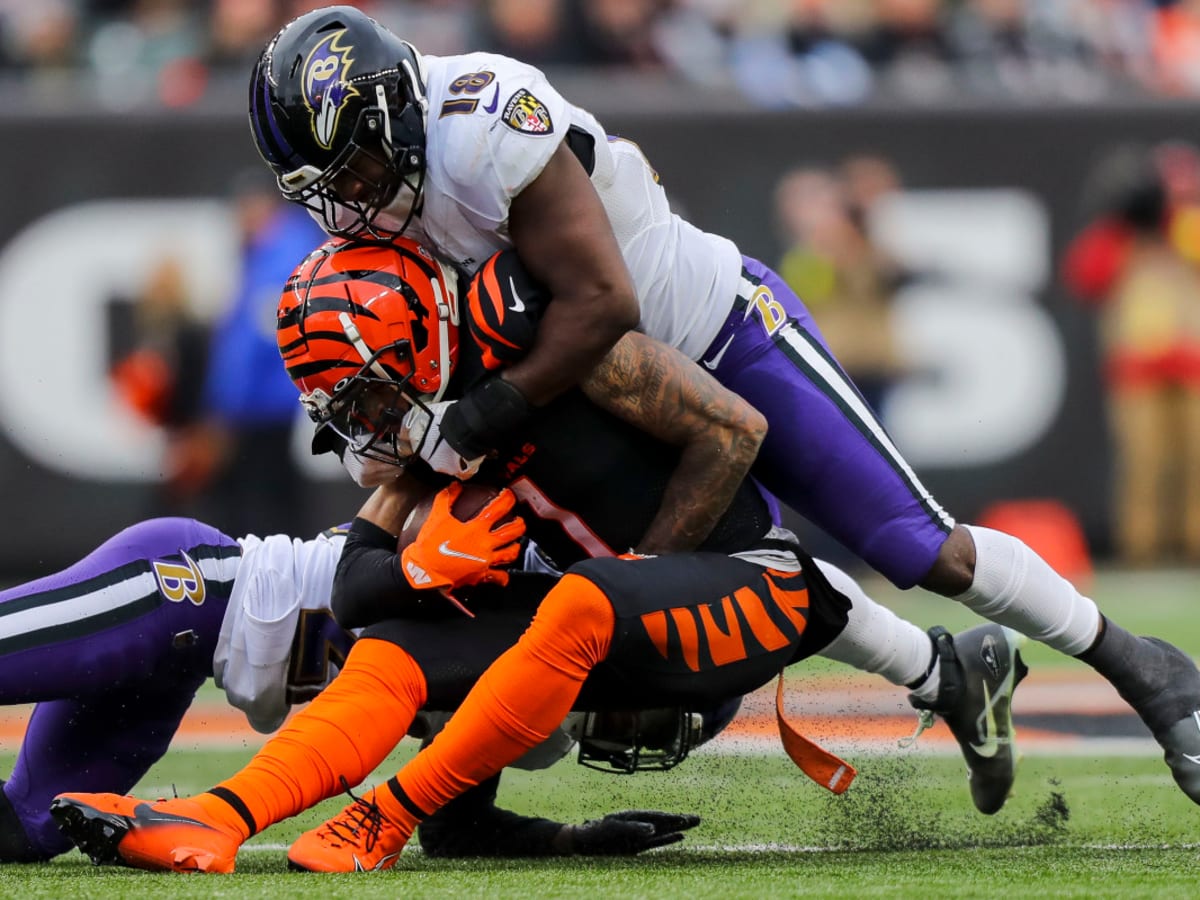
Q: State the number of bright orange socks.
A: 2